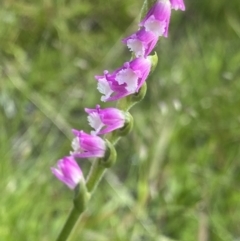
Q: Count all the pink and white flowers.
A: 8